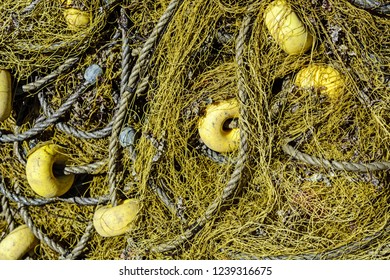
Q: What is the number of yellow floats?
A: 8